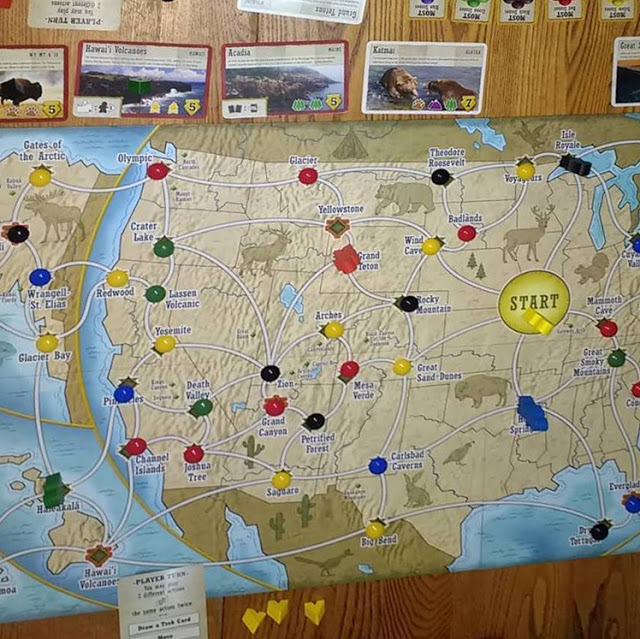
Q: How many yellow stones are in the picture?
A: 10